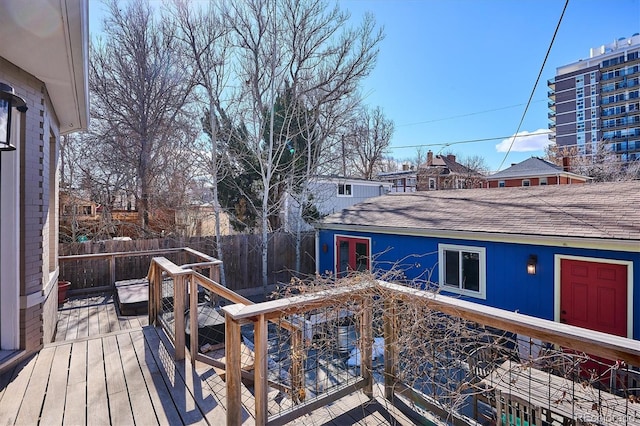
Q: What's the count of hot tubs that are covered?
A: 1